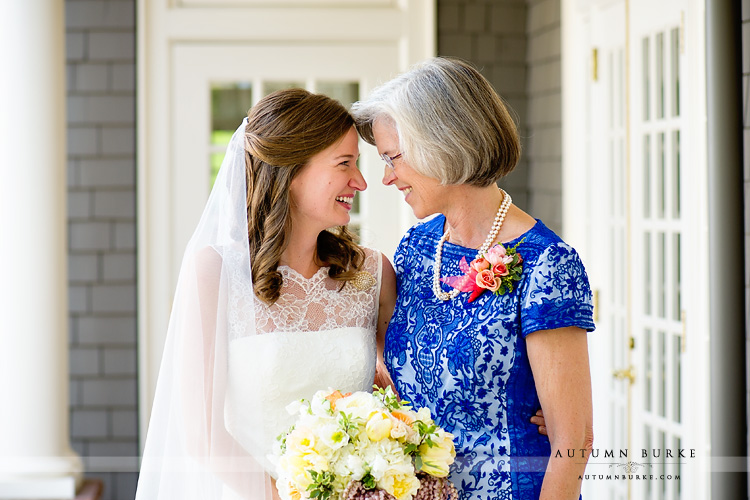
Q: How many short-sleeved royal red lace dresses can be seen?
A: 0